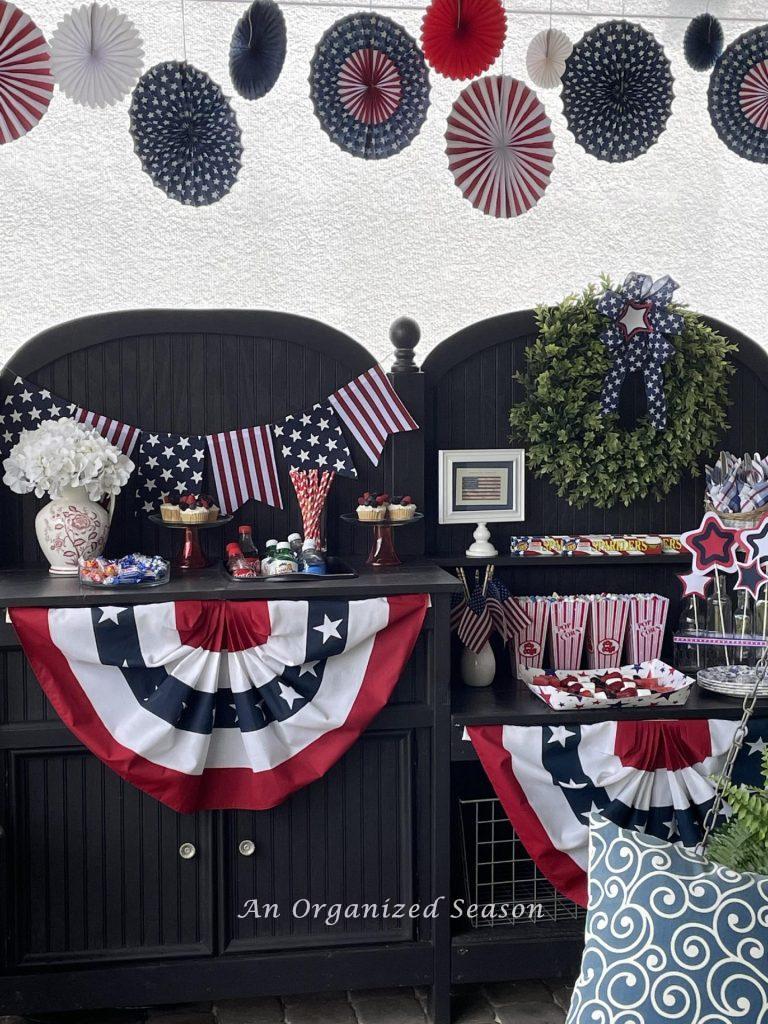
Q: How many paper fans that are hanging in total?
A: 11